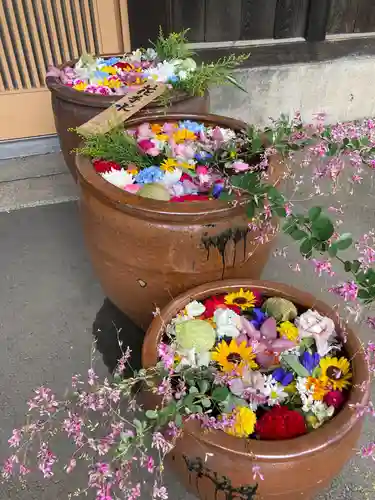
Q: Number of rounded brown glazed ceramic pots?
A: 3